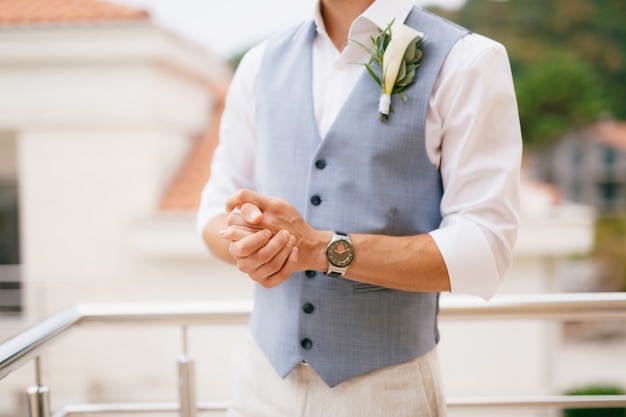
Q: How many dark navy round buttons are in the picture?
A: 5